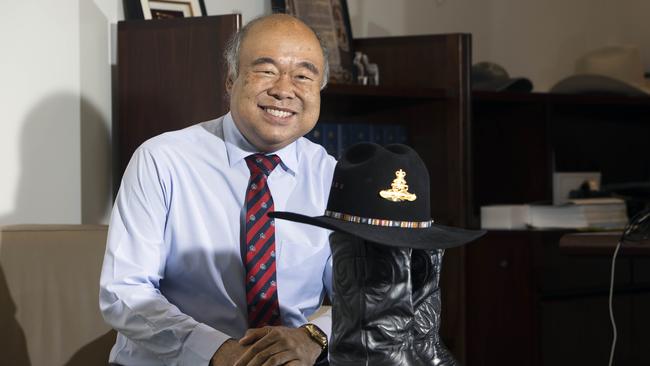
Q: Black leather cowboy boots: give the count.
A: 2